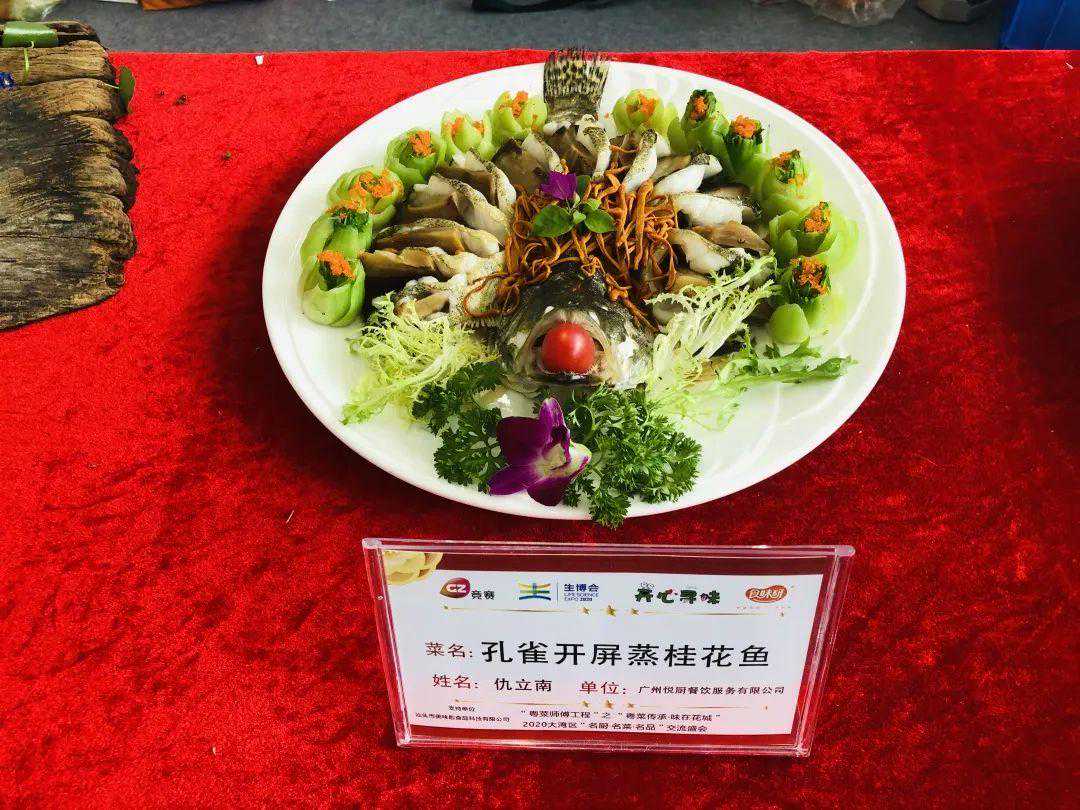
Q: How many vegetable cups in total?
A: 12